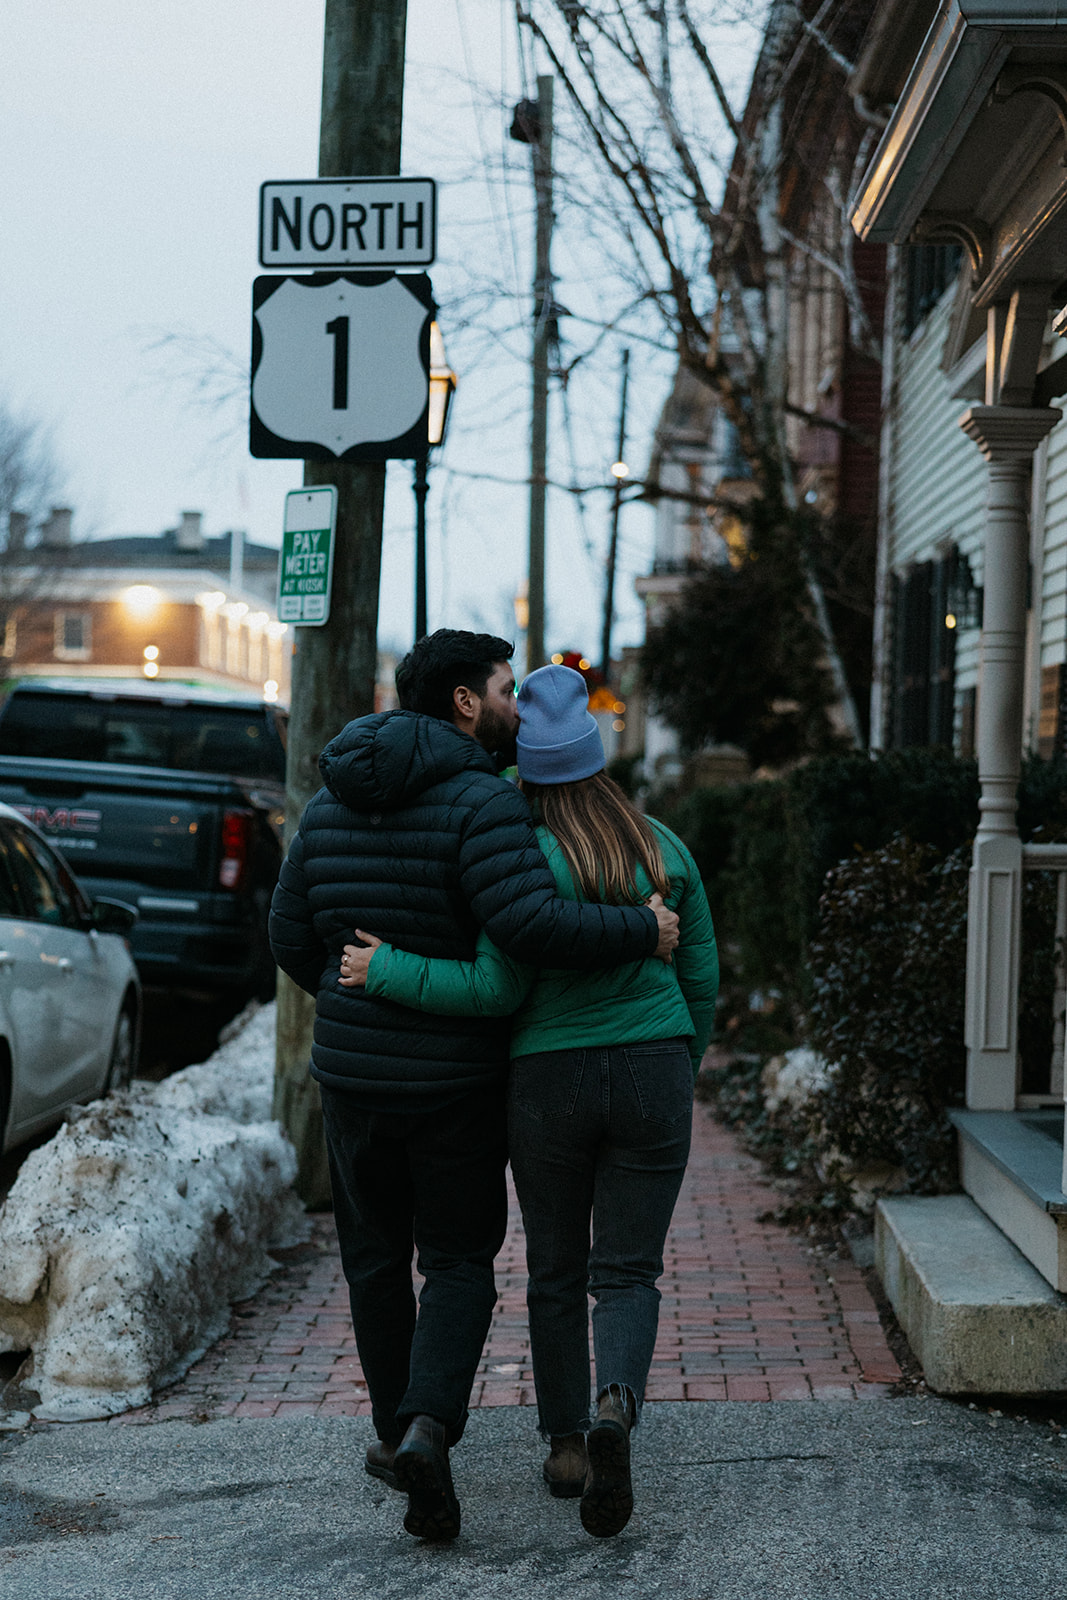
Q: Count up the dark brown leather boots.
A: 4